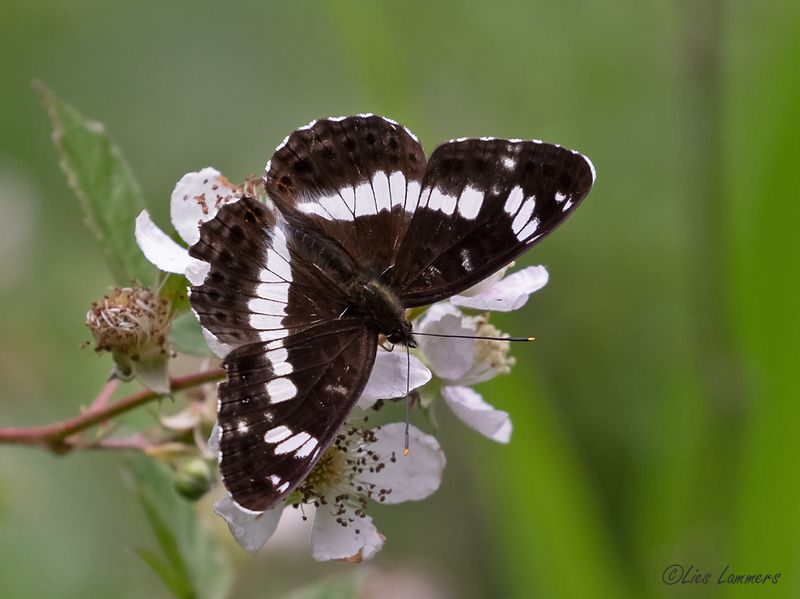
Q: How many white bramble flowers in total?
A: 3